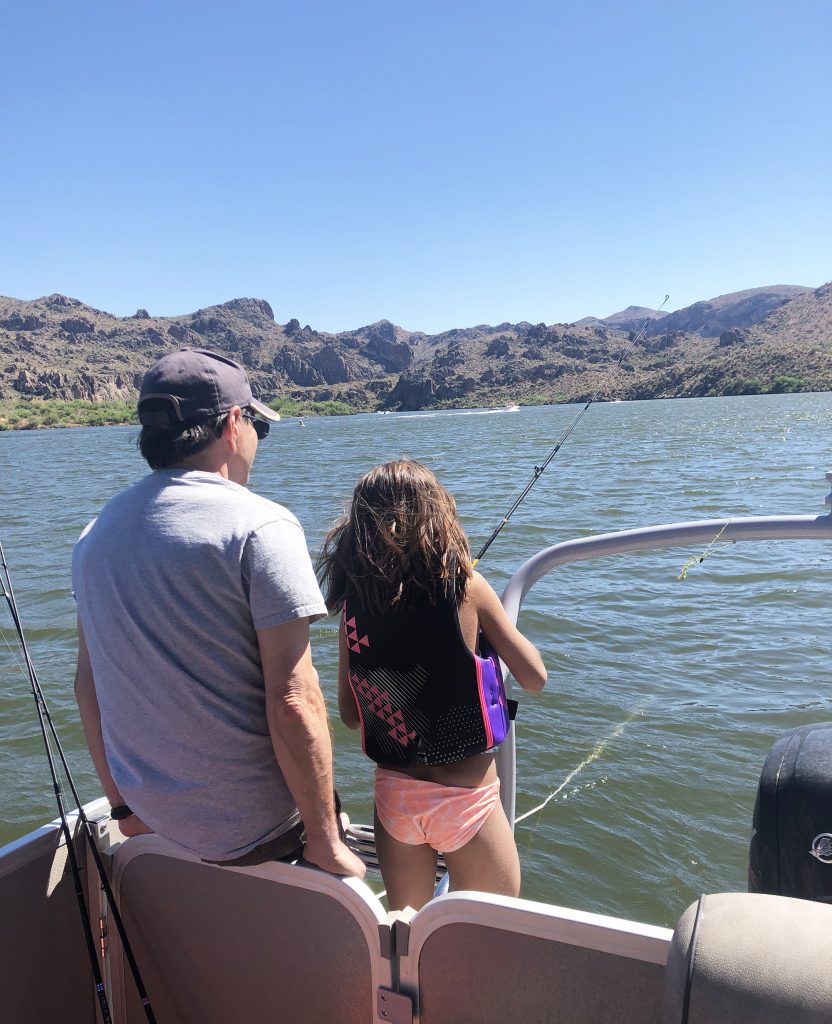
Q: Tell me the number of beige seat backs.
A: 1